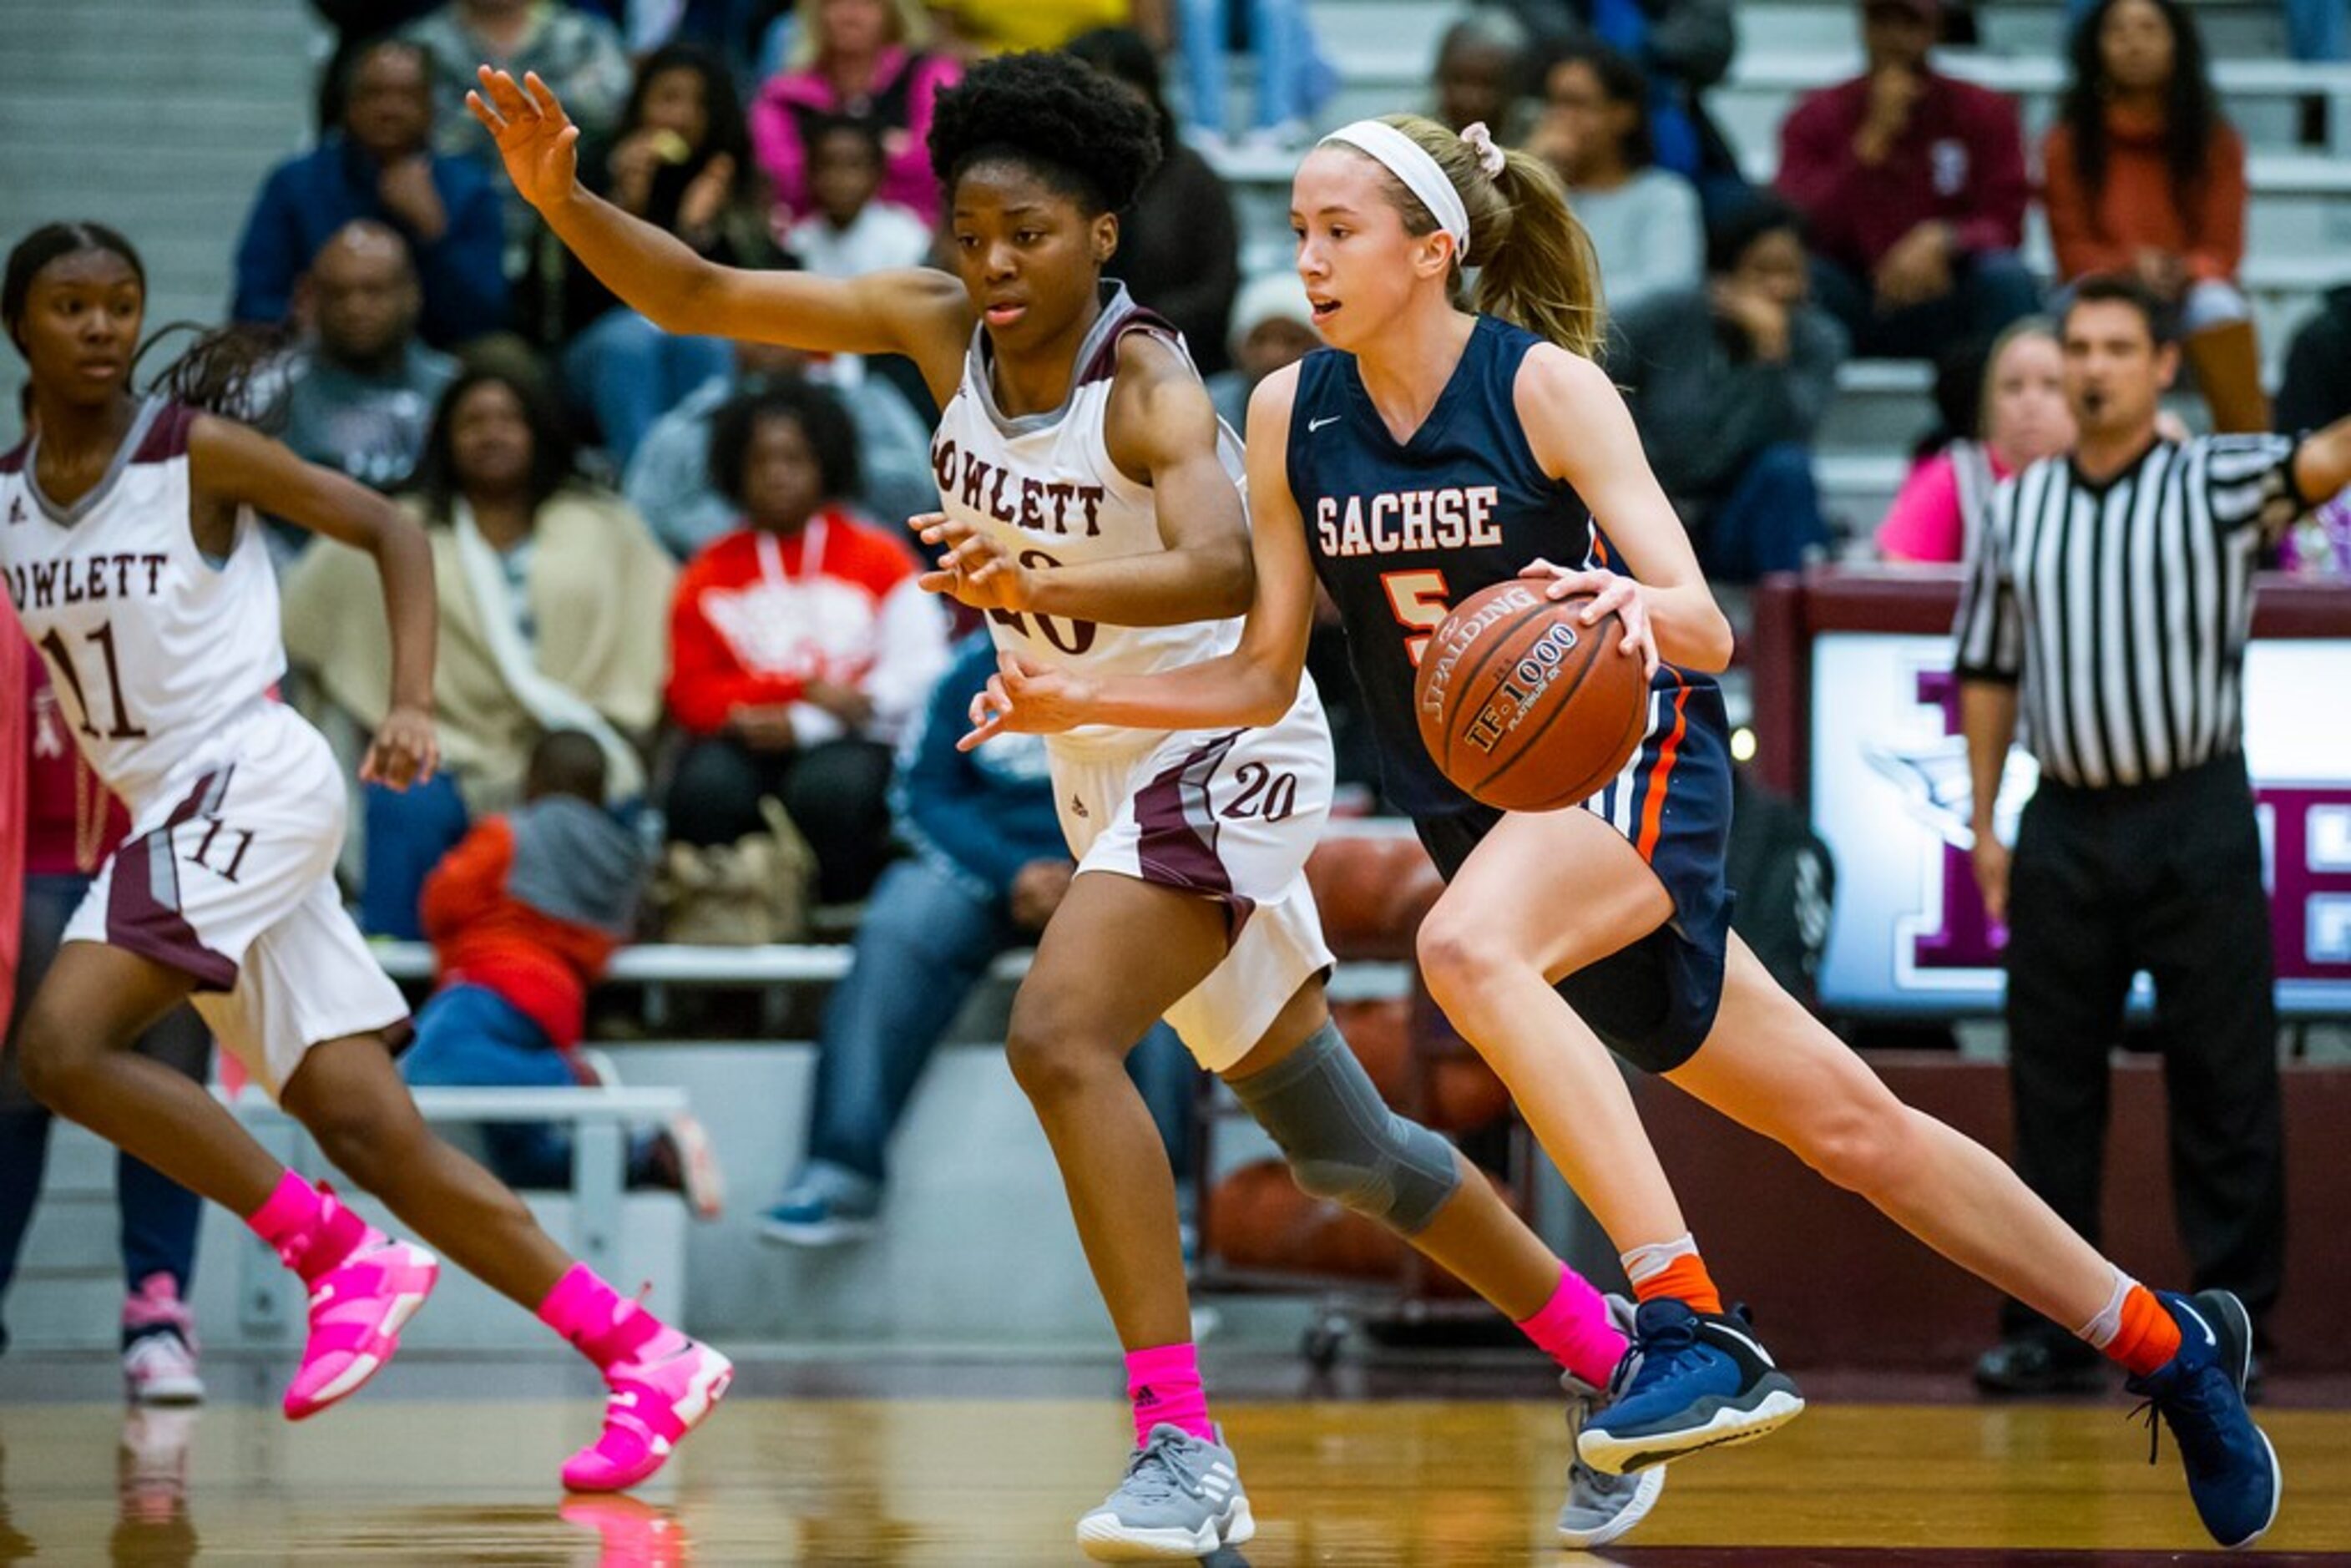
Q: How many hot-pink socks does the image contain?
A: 4